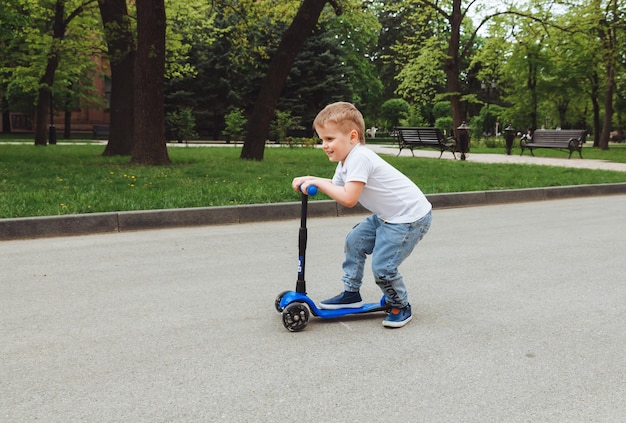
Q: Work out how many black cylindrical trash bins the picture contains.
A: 2